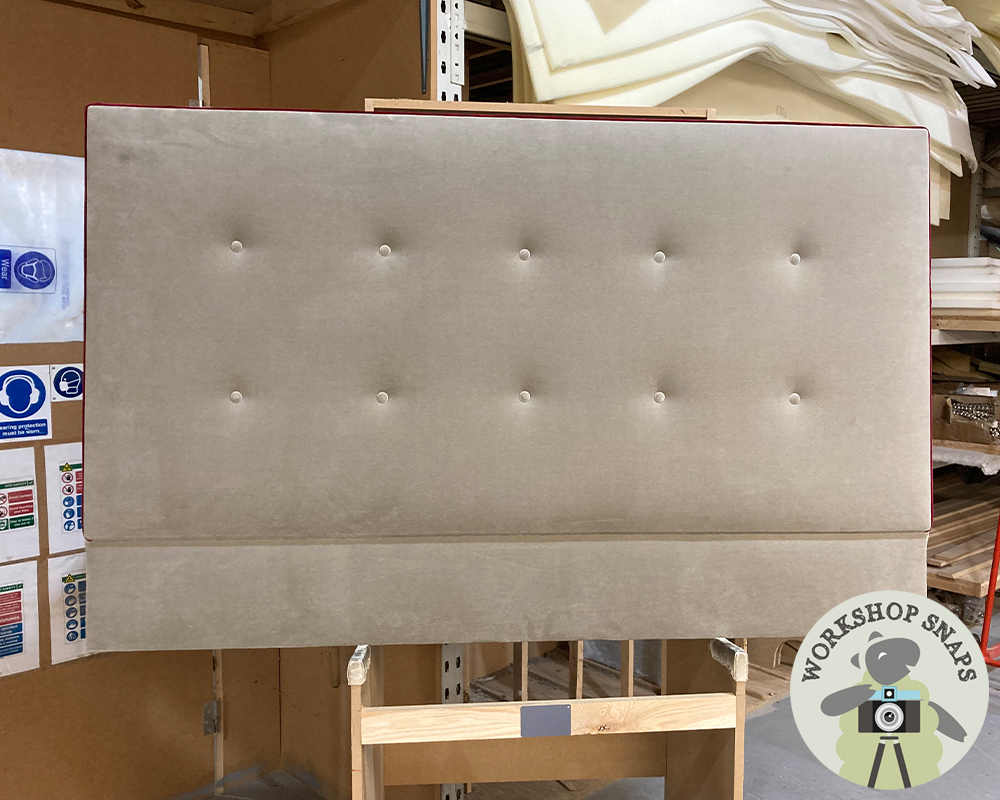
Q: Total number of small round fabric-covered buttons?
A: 10